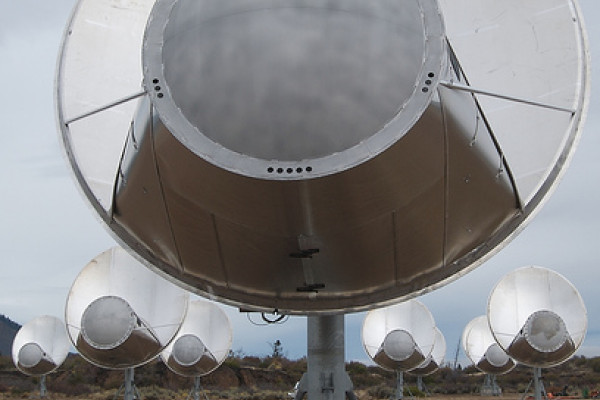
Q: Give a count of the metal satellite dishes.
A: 8